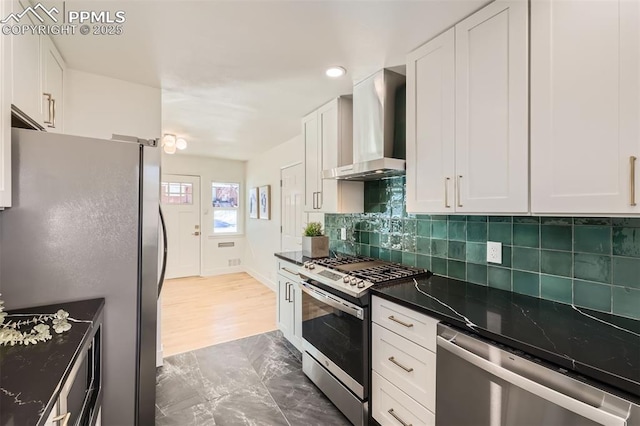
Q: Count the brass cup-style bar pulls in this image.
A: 14